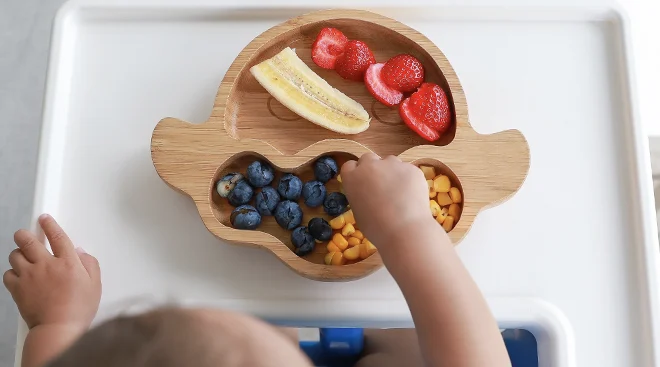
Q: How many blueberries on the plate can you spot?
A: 12